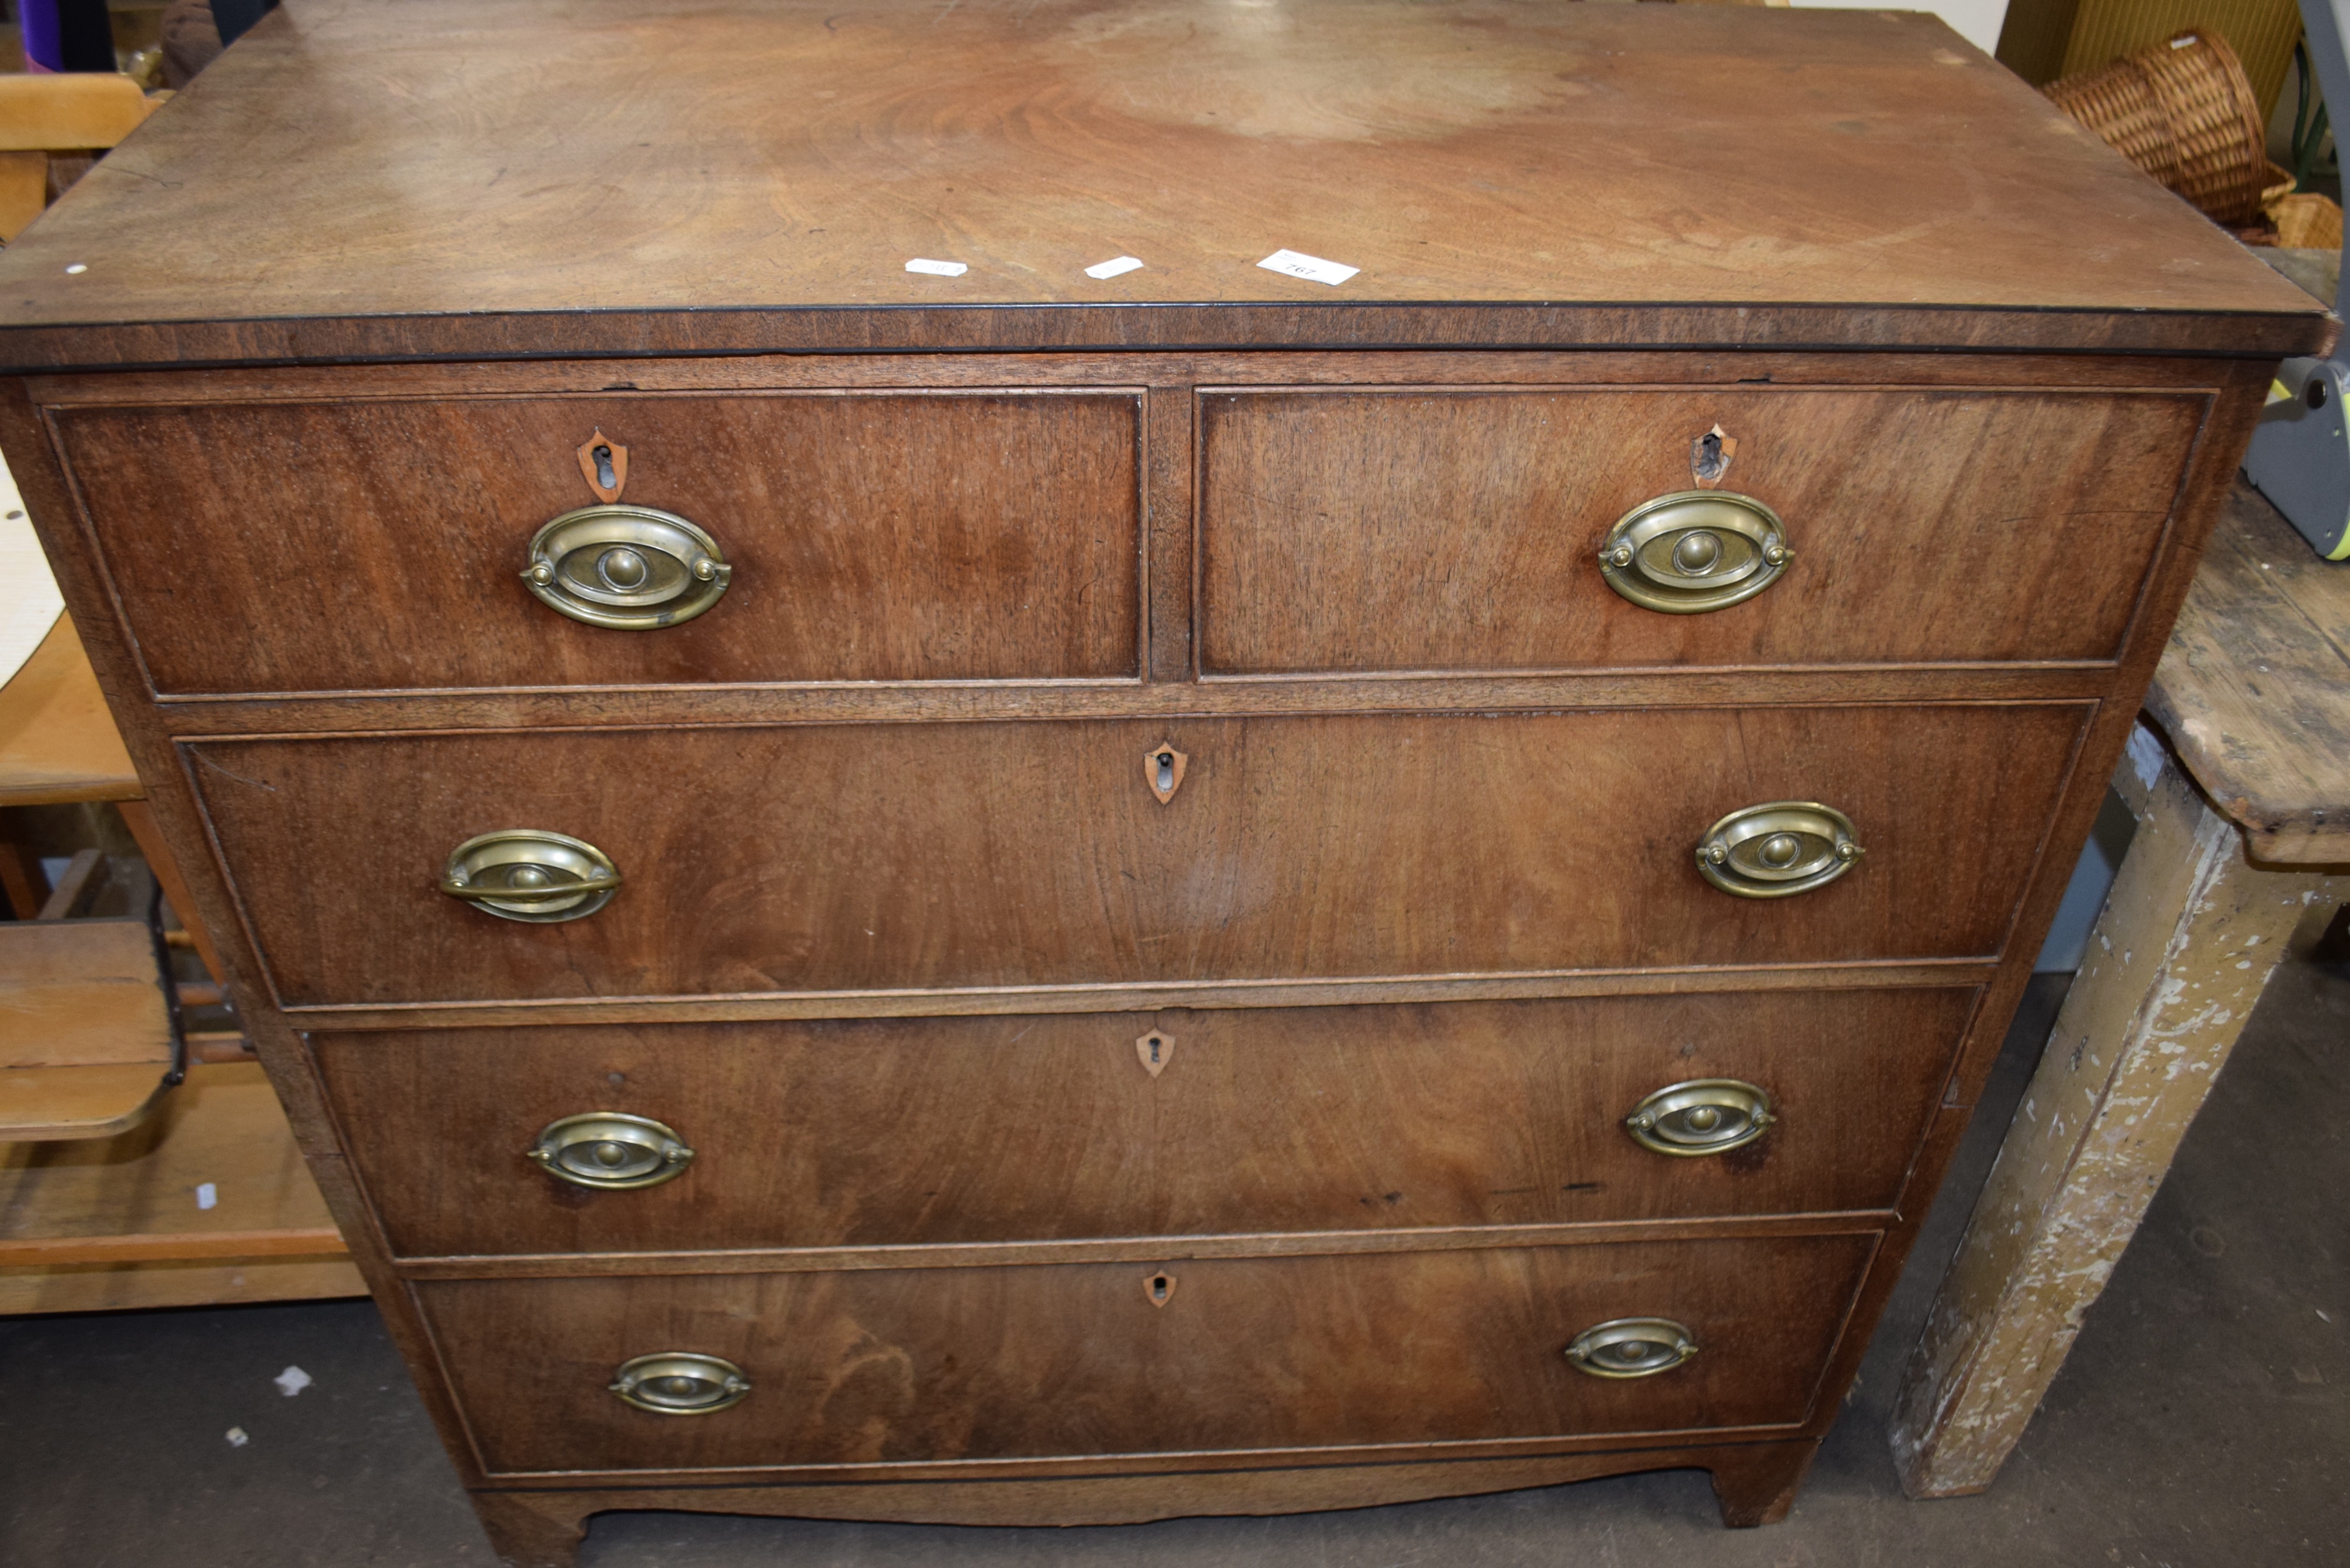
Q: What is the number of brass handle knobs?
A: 8